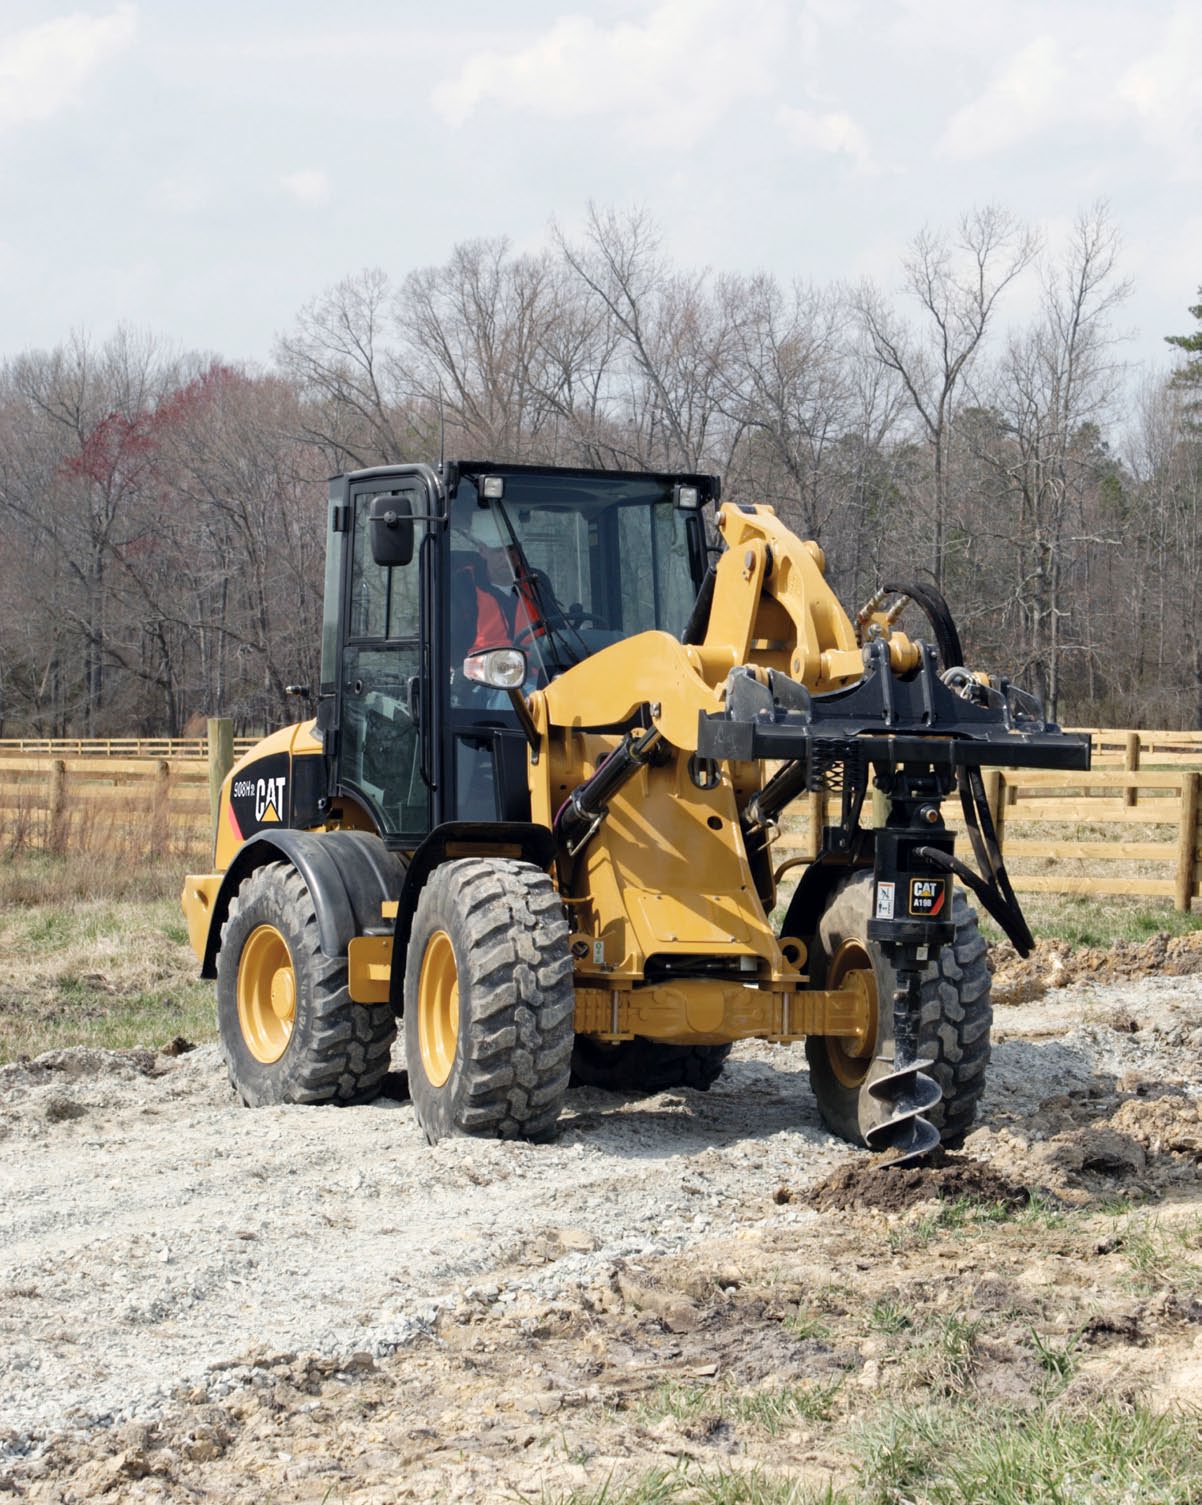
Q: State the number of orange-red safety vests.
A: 1